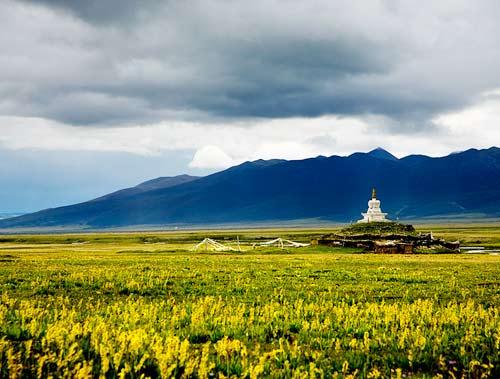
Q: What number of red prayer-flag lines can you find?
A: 0